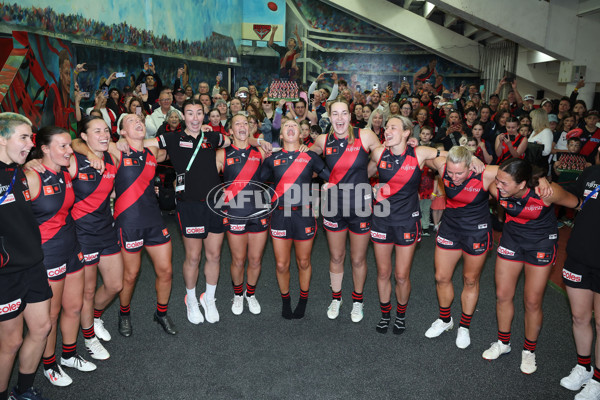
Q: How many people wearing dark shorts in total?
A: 12